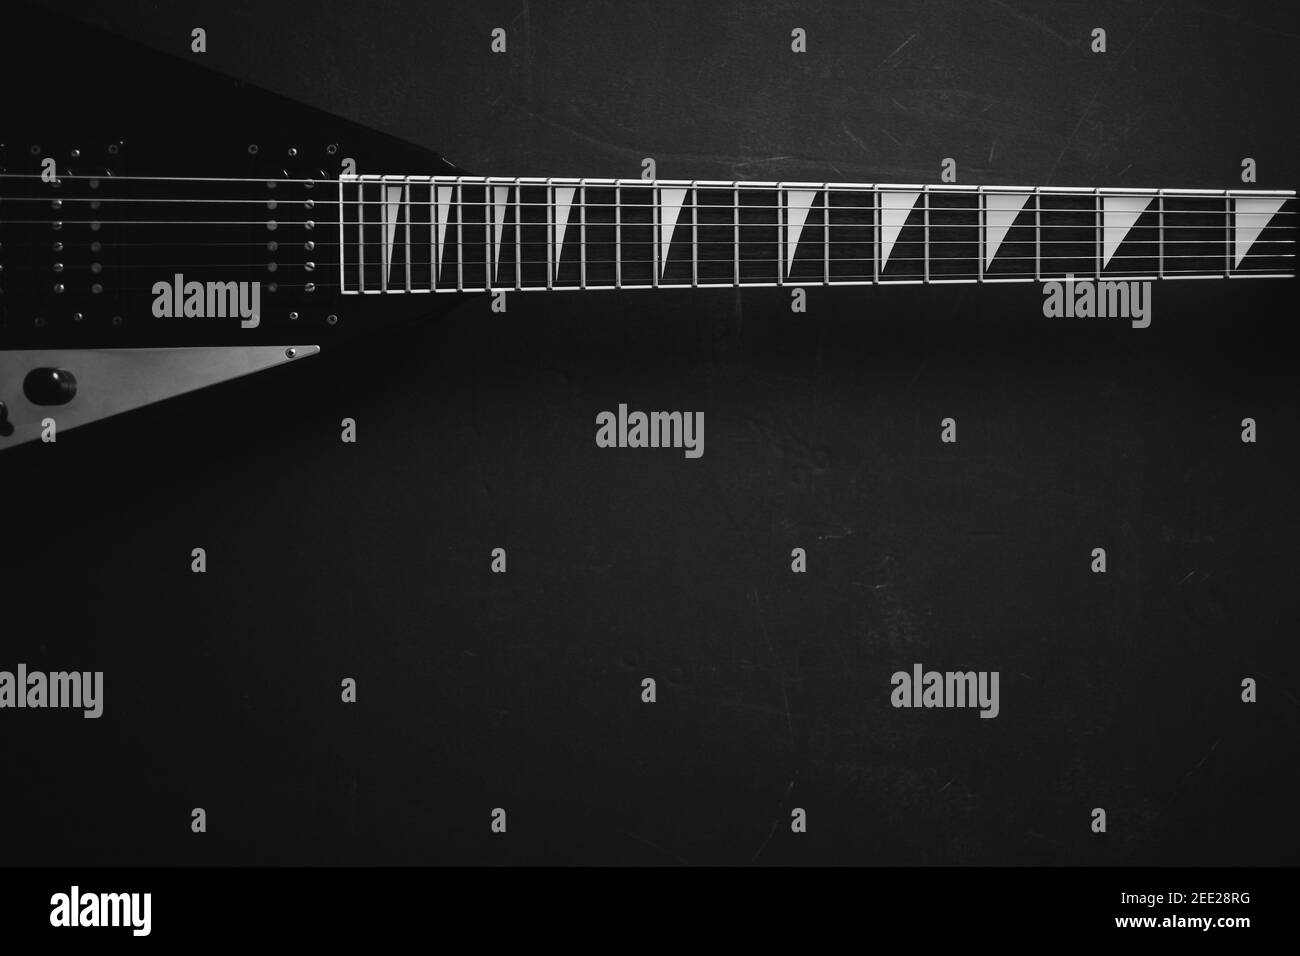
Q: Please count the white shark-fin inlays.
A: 10